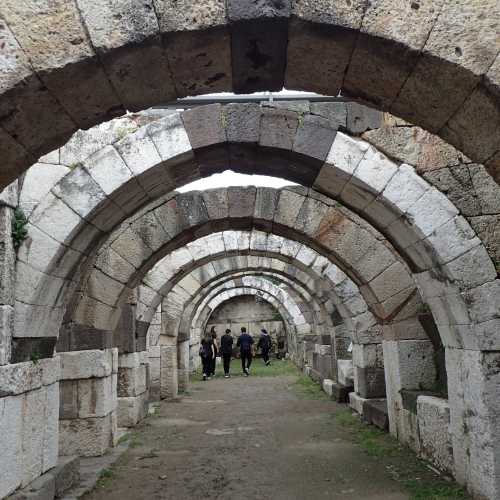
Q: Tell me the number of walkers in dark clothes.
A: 5